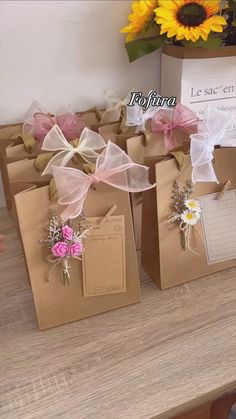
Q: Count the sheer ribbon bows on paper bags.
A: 8